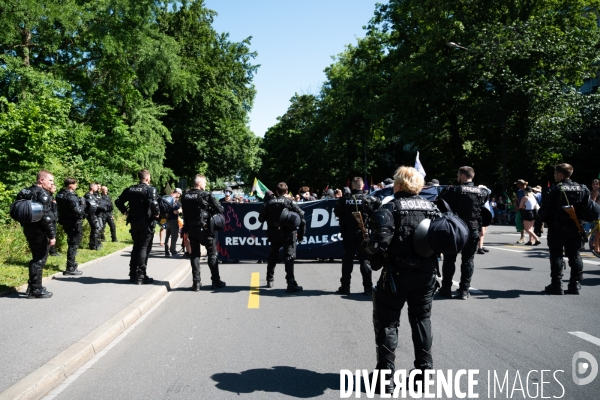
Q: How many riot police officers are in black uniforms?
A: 13